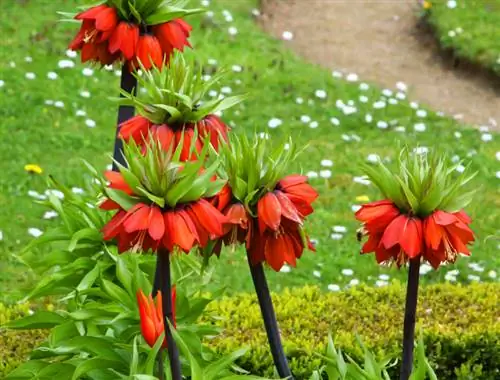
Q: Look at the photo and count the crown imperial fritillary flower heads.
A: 5